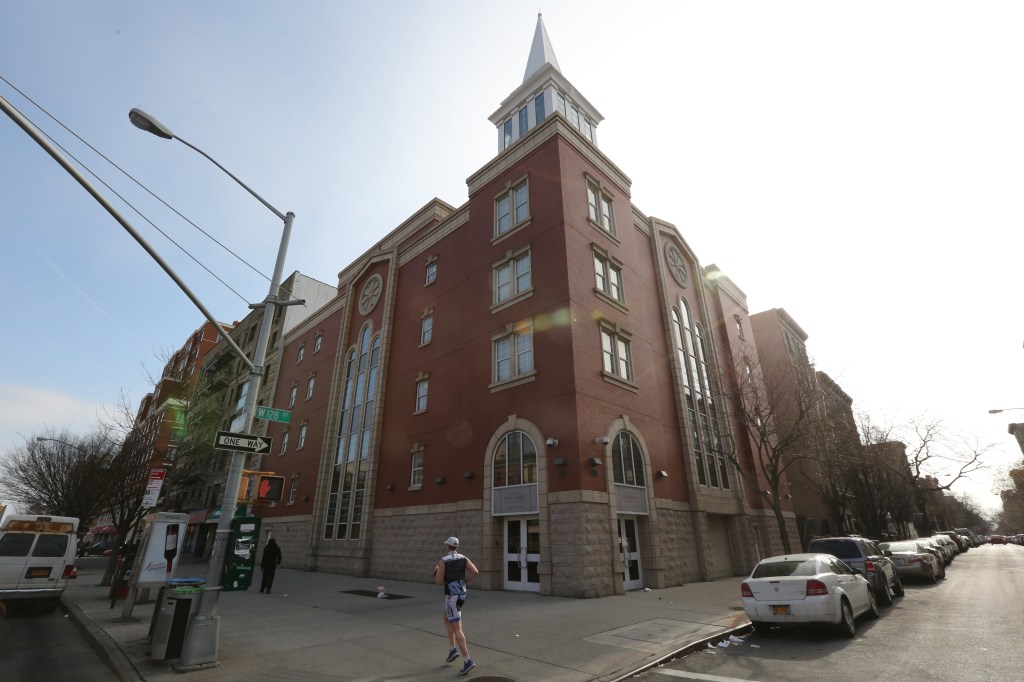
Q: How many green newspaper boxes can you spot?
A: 1